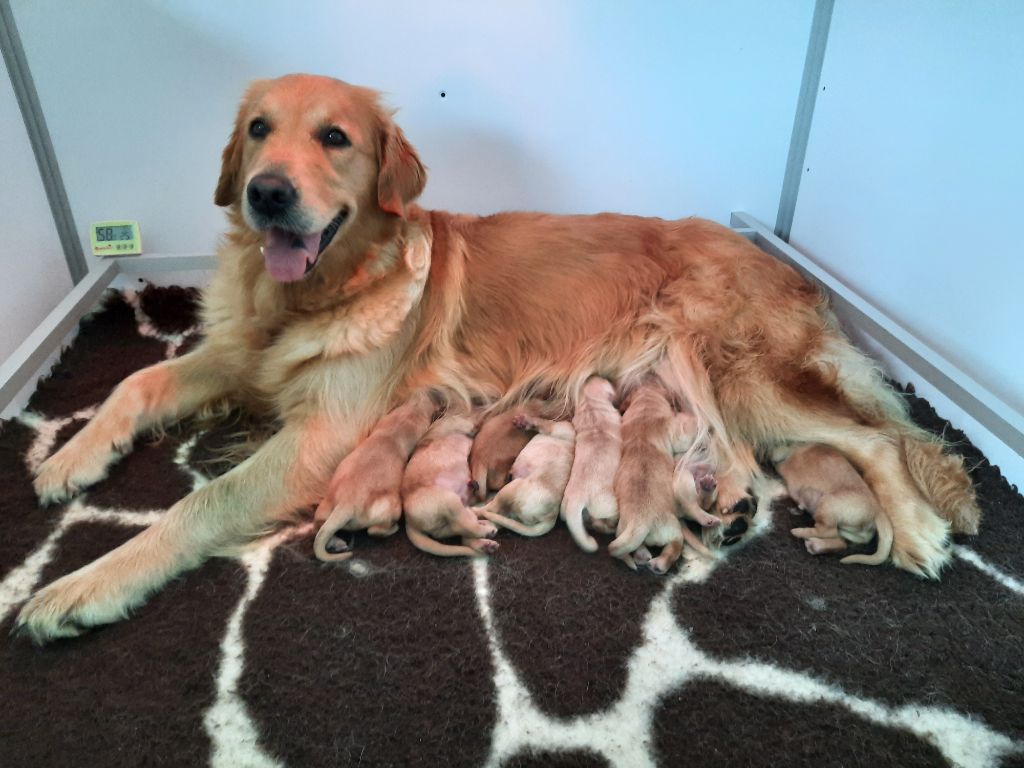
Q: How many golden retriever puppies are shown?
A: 8